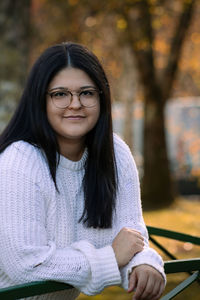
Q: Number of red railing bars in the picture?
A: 0